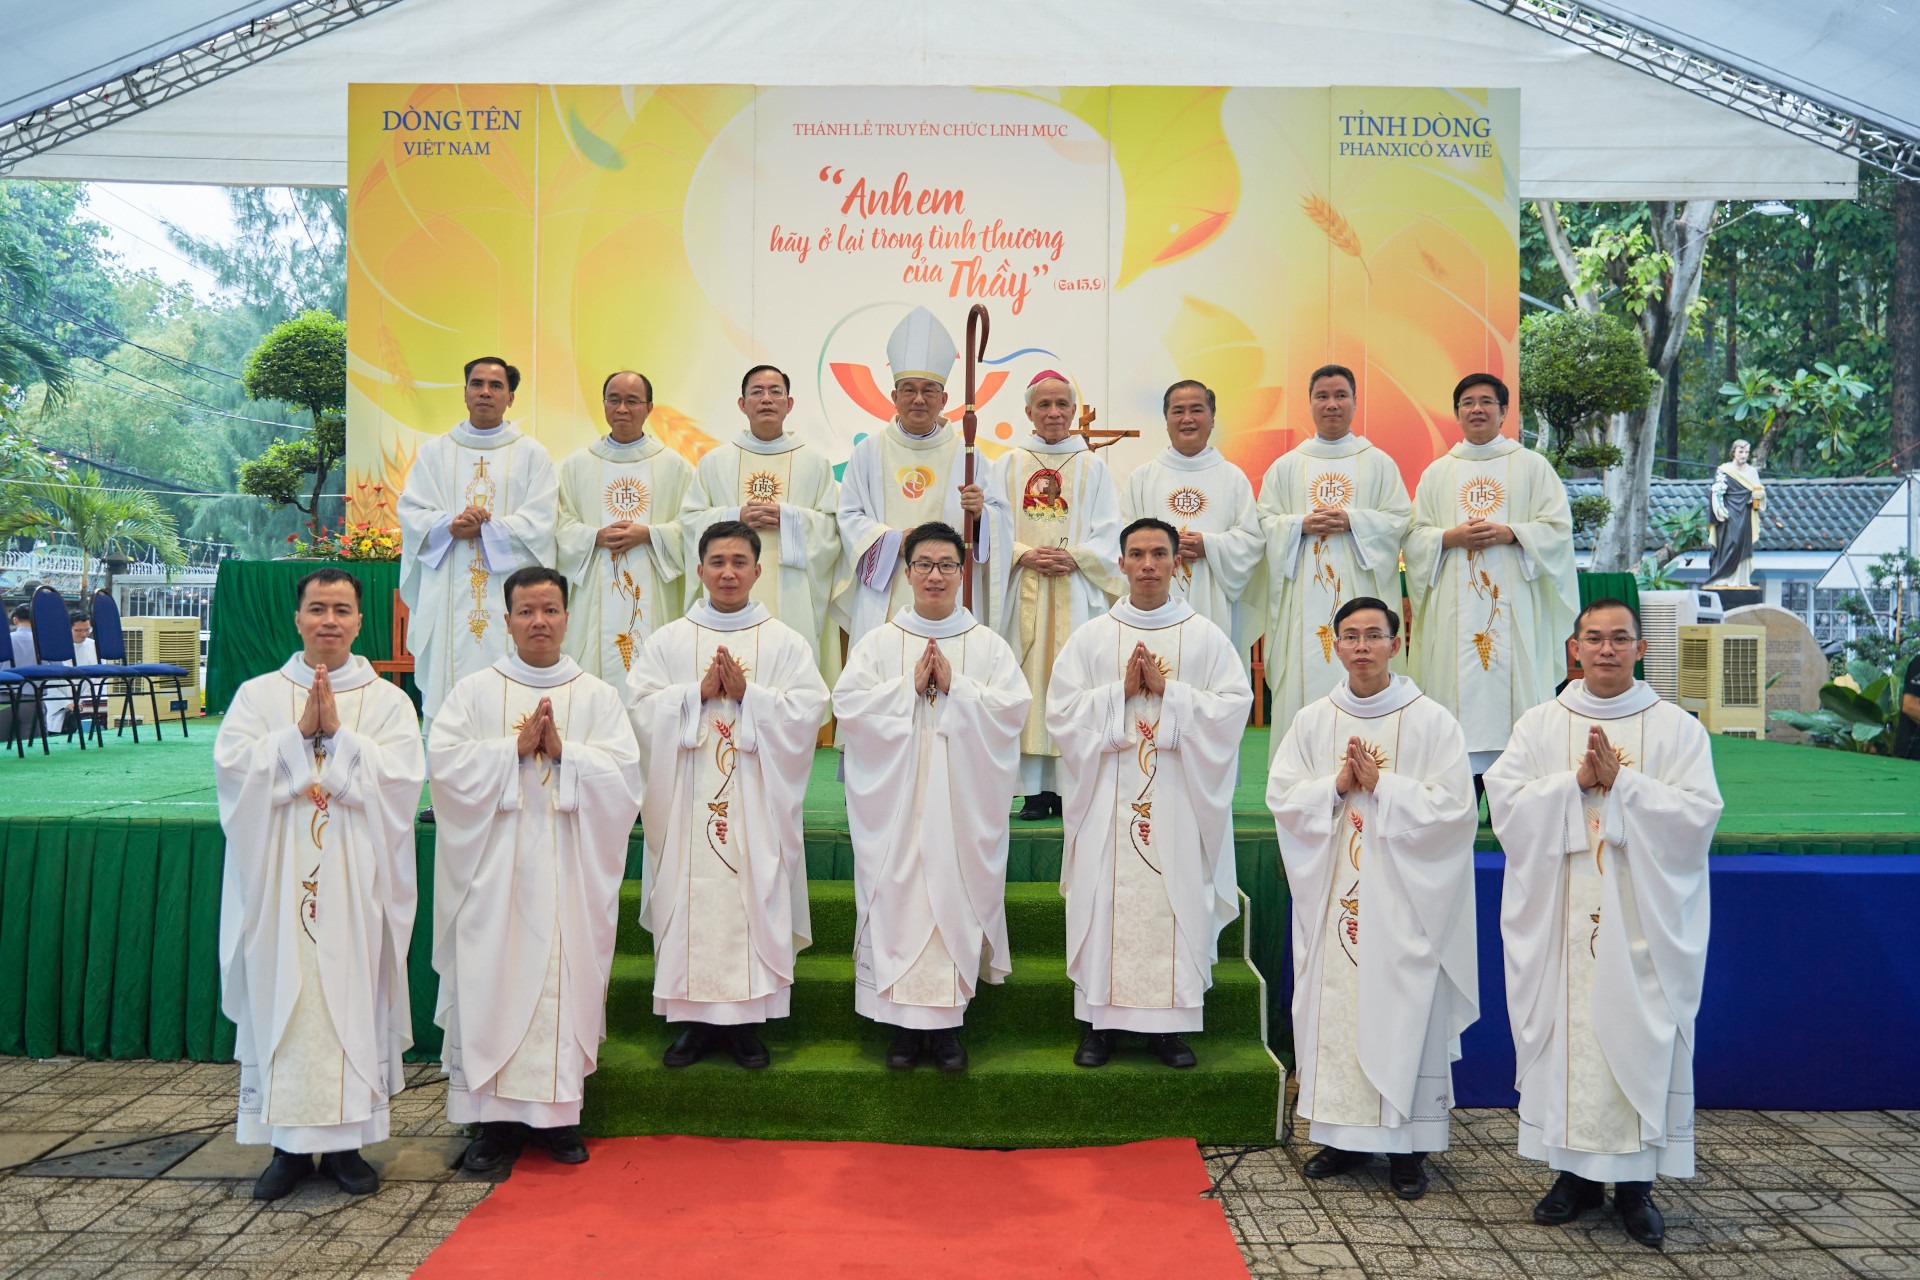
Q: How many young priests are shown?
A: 7